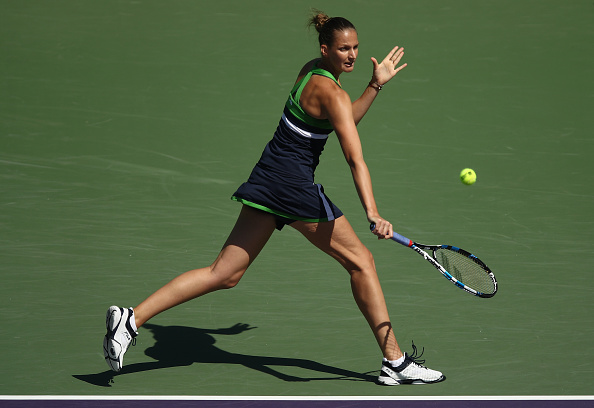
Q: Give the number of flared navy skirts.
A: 1